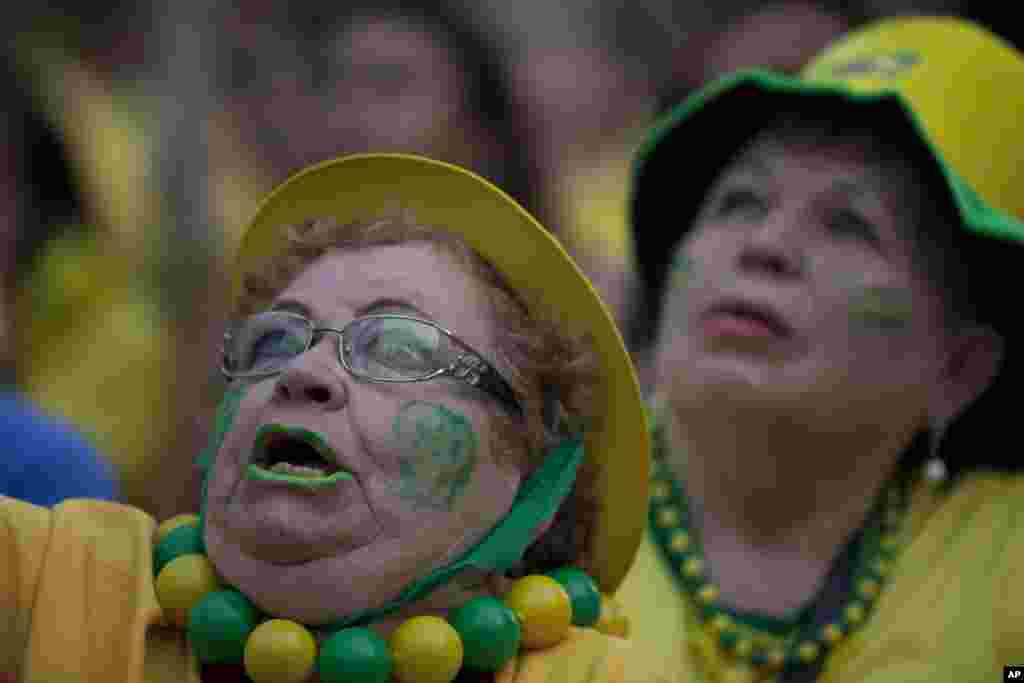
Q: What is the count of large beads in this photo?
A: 11